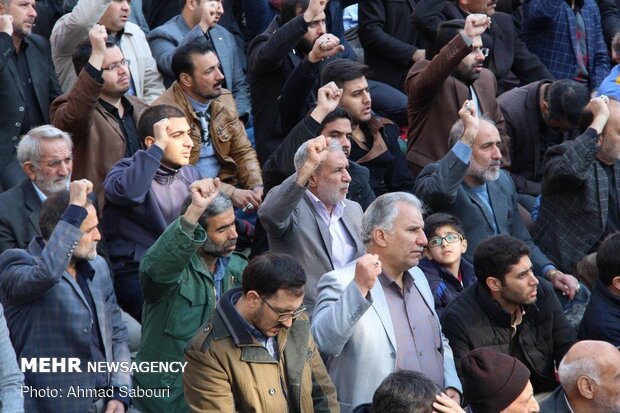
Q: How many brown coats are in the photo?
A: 4